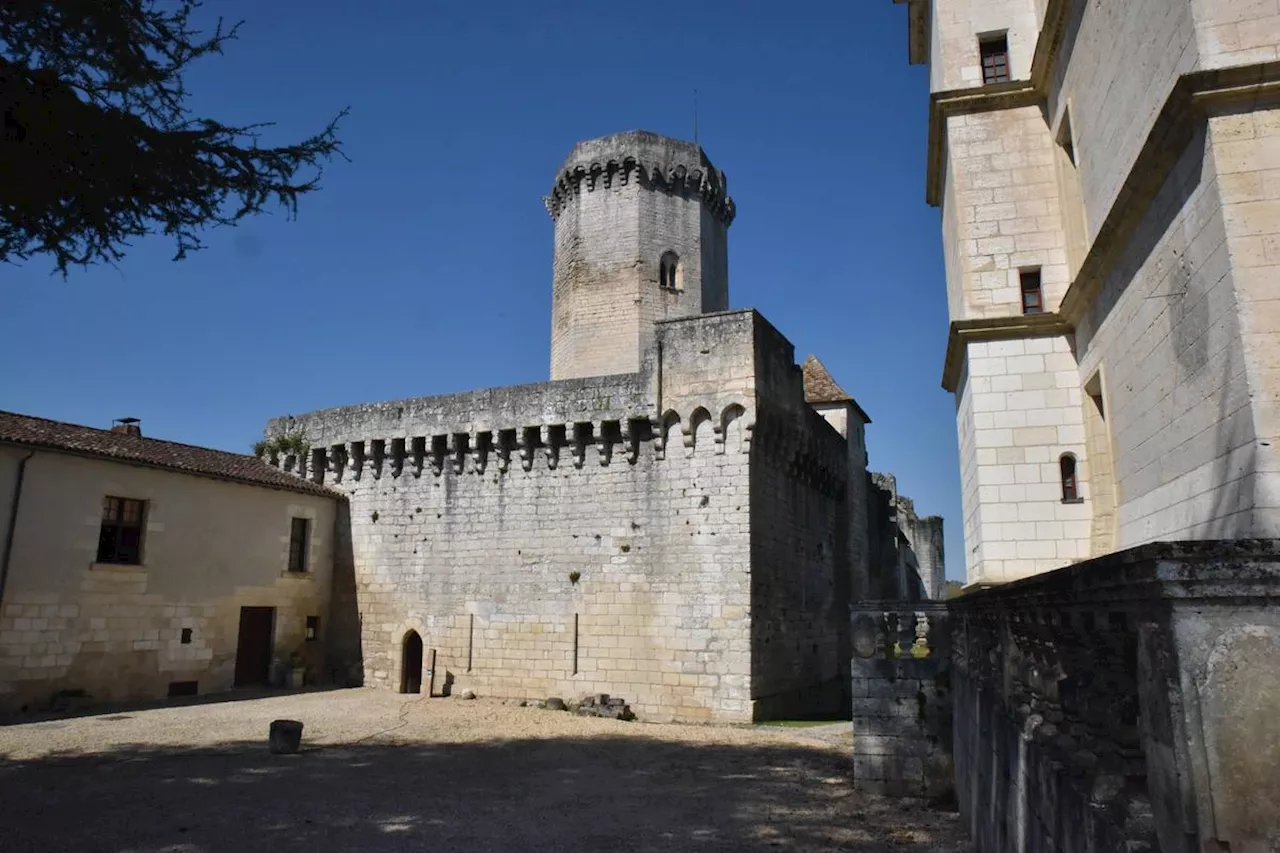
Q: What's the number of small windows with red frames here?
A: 3